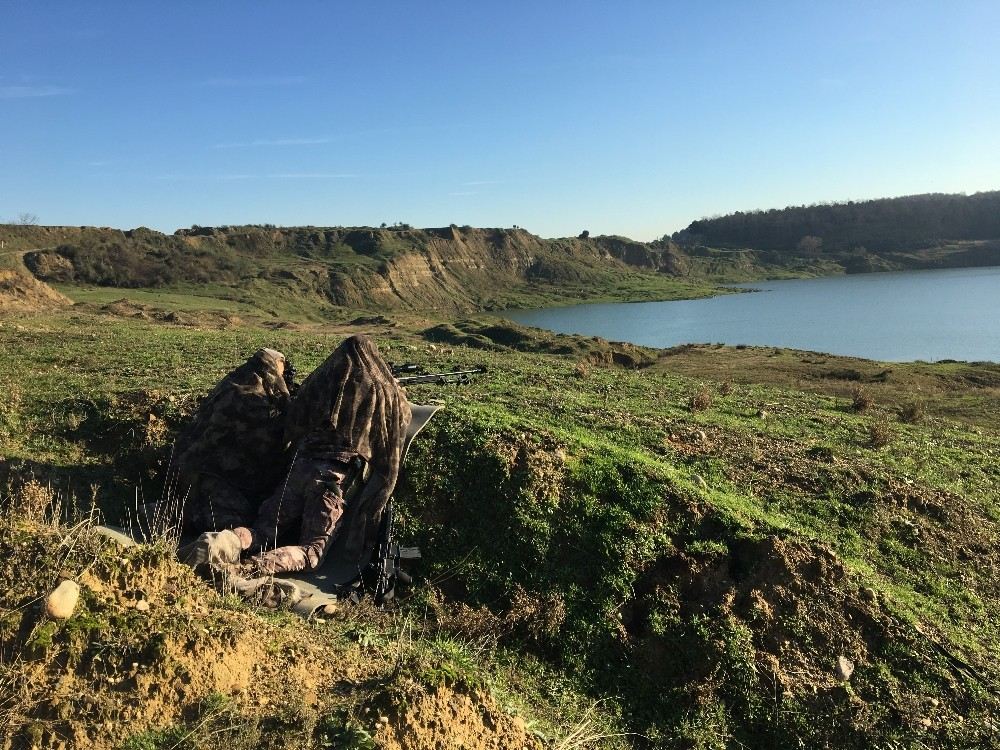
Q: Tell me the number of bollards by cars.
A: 0